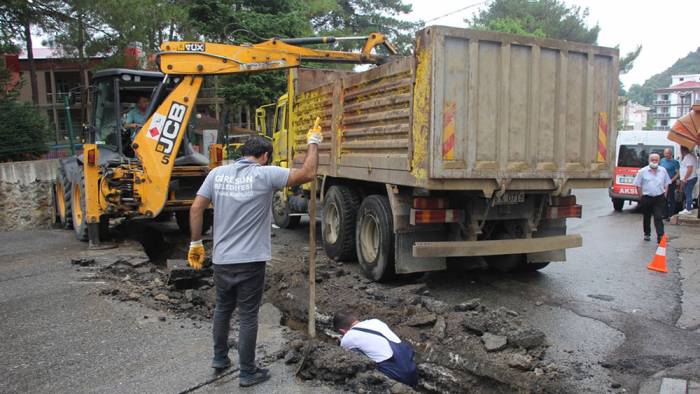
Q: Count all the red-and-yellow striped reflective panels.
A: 2